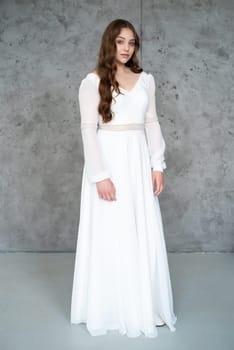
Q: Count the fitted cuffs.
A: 2